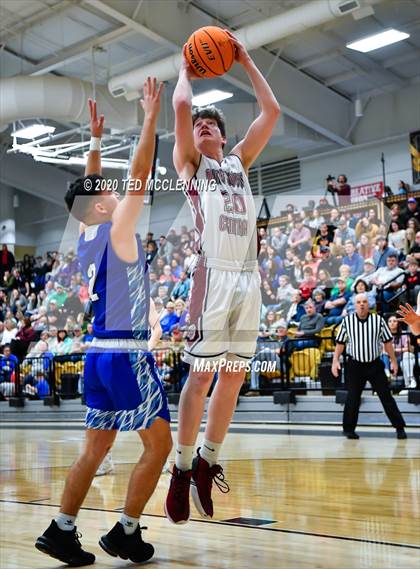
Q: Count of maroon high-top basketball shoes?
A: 2